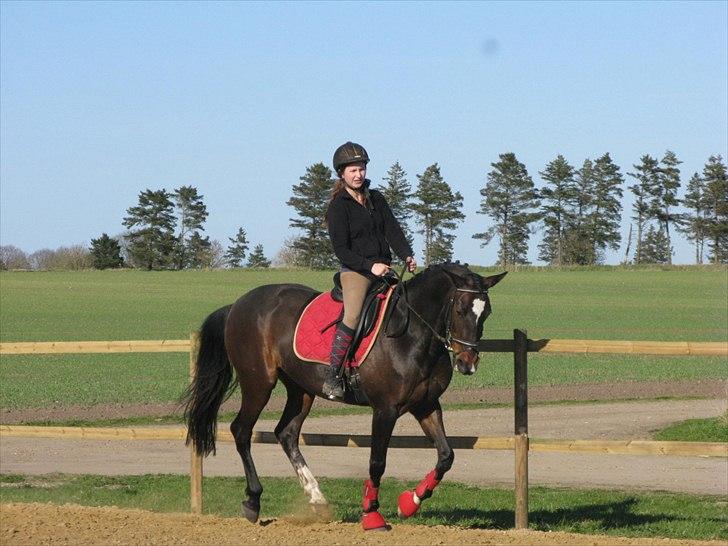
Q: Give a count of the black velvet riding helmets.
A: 1